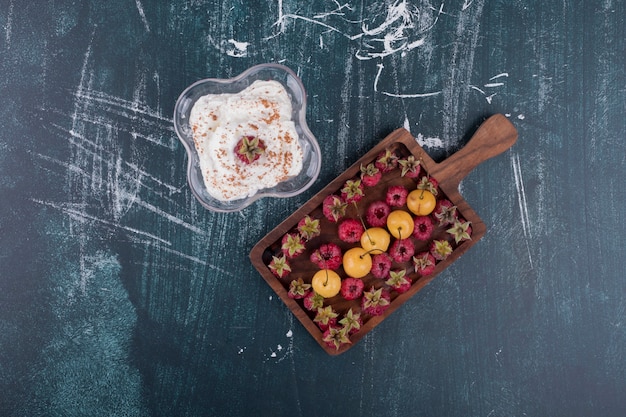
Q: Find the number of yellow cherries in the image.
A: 5